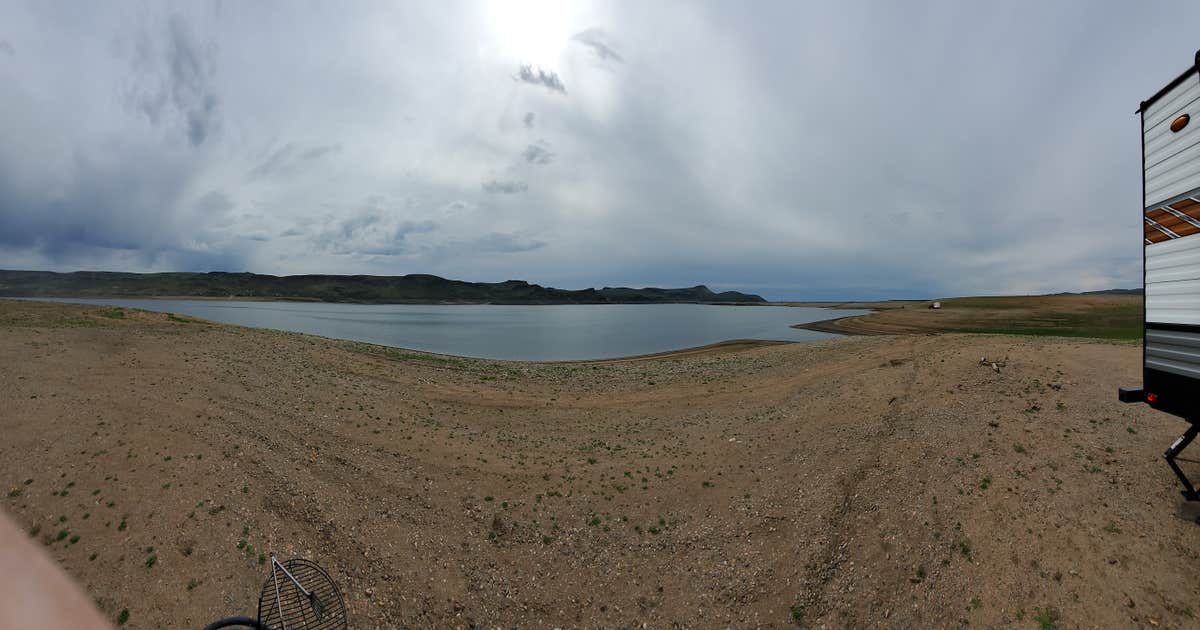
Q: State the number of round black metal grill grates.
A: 1